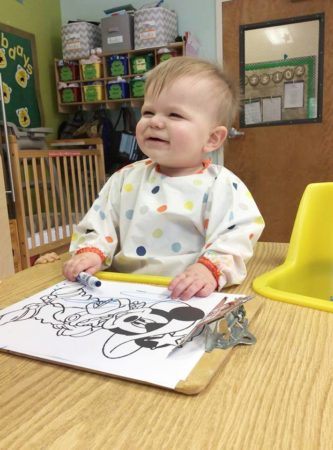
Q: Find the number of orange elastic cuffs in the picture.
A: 2